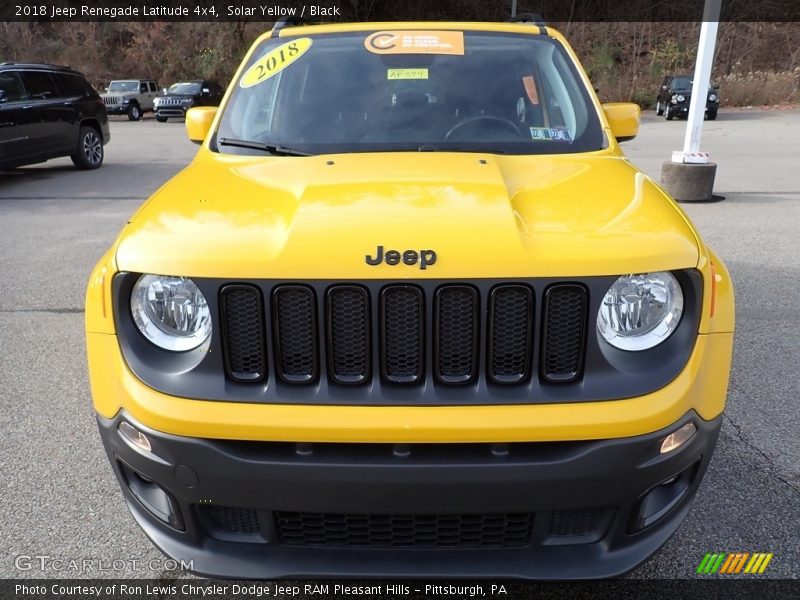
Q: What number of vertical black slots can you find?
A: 7